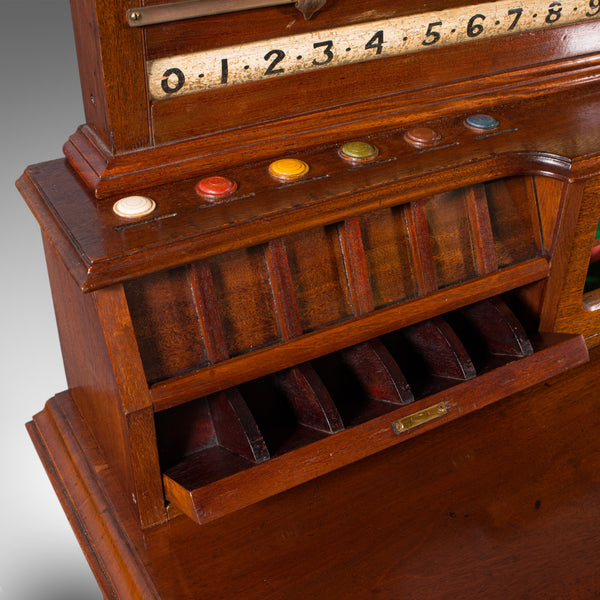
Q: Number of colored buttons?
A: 6